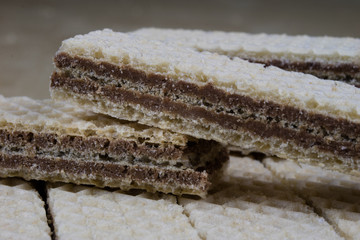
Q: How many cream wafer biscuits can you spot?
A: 7